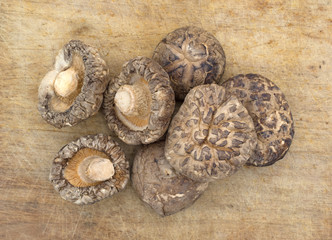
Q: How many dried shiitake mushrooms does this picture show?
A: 7